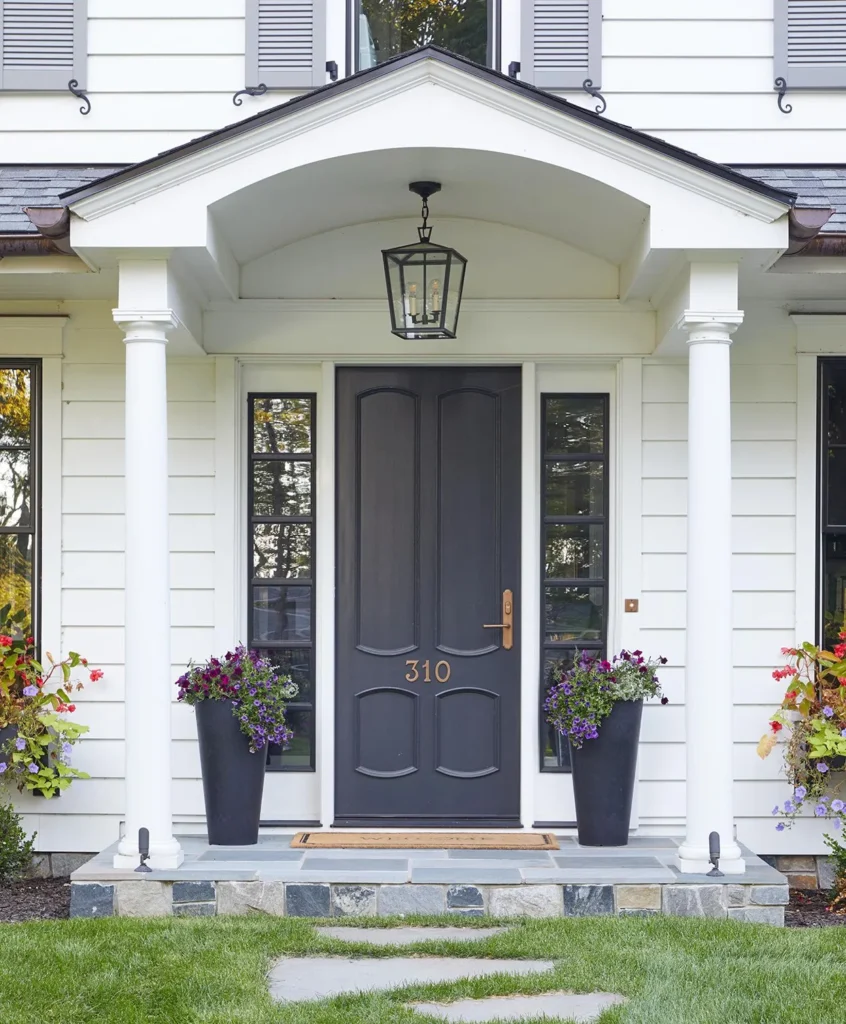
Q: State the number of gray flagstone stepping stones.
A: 3